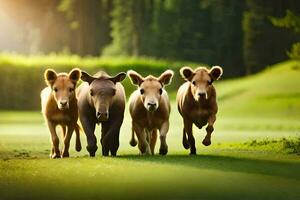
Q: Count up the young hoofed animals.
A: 4